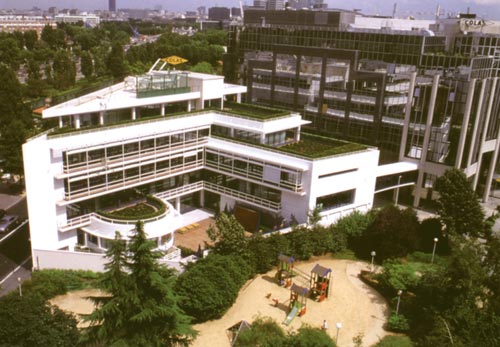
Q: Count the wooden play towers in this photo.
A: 3